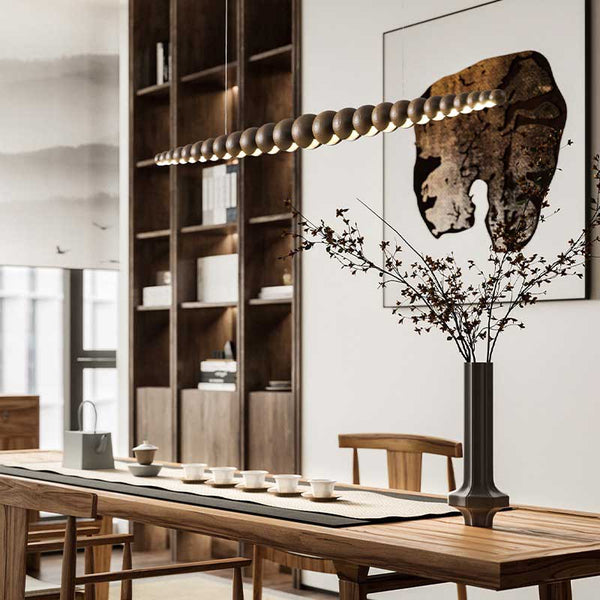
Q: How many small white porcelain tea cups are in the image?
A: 5